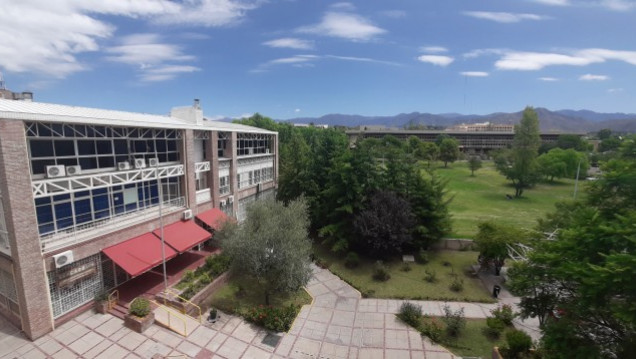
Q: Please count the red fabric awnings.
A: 3